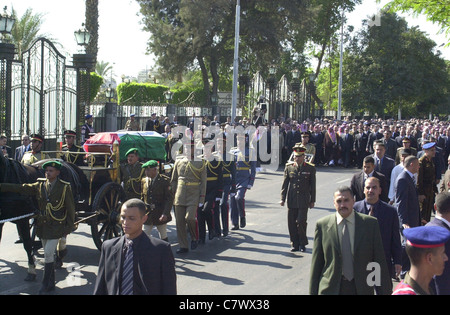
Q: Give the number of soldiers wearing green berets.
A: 3